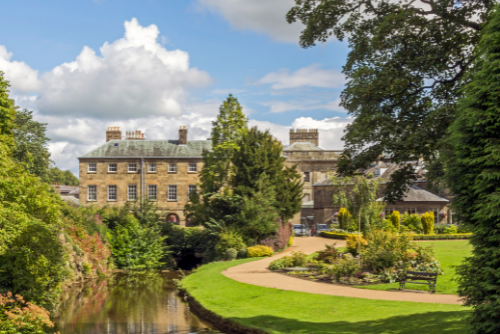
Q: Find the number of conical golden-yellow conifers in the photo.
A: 3